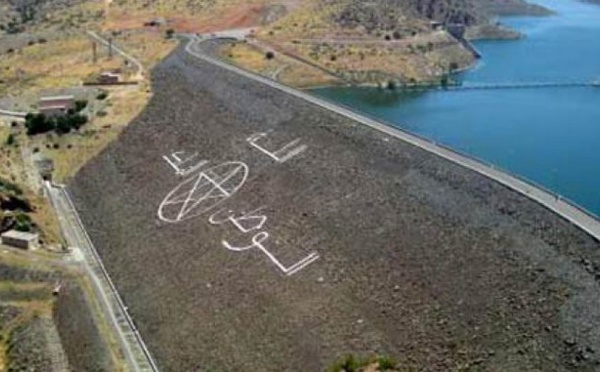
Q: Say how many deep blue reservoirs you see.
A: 1